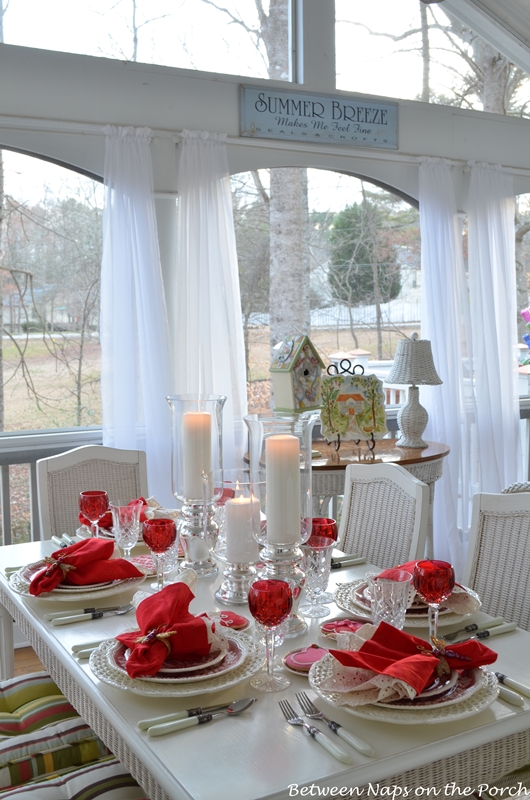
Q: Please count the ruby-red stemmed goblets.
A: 5